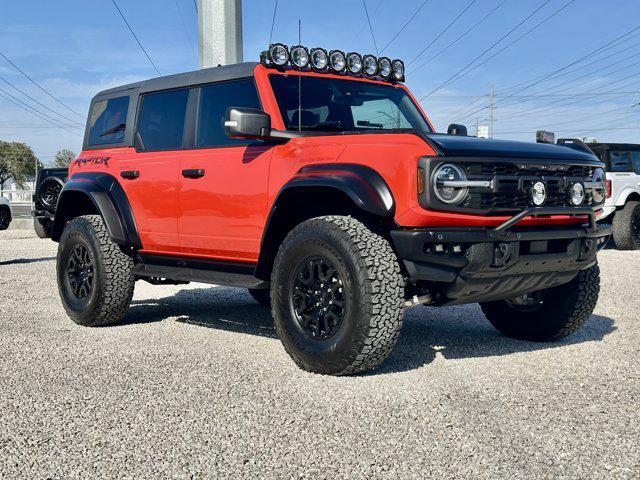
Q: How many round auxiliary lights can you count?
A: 10